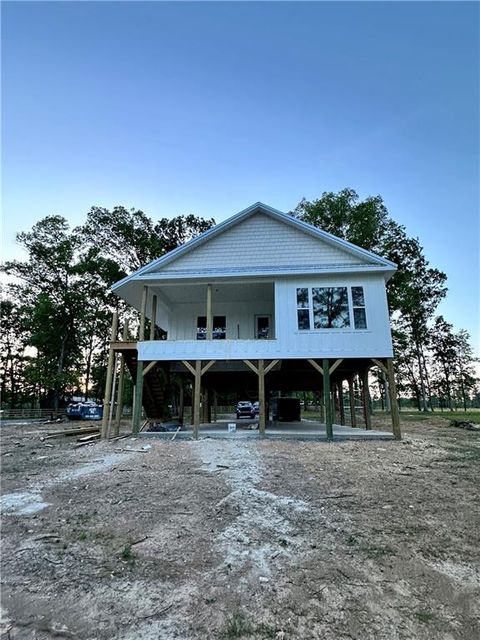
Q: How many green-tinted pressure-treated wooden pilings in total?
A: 2